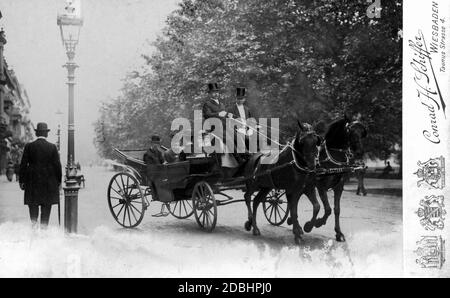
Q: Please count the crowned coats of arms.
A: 3